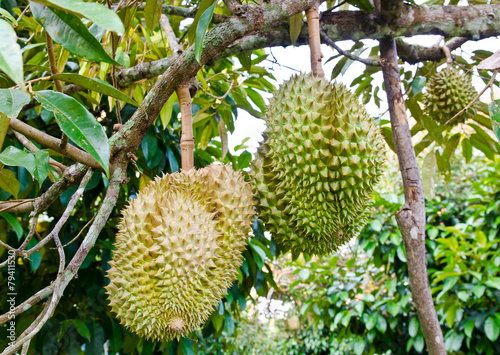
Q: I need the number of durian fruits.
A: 3